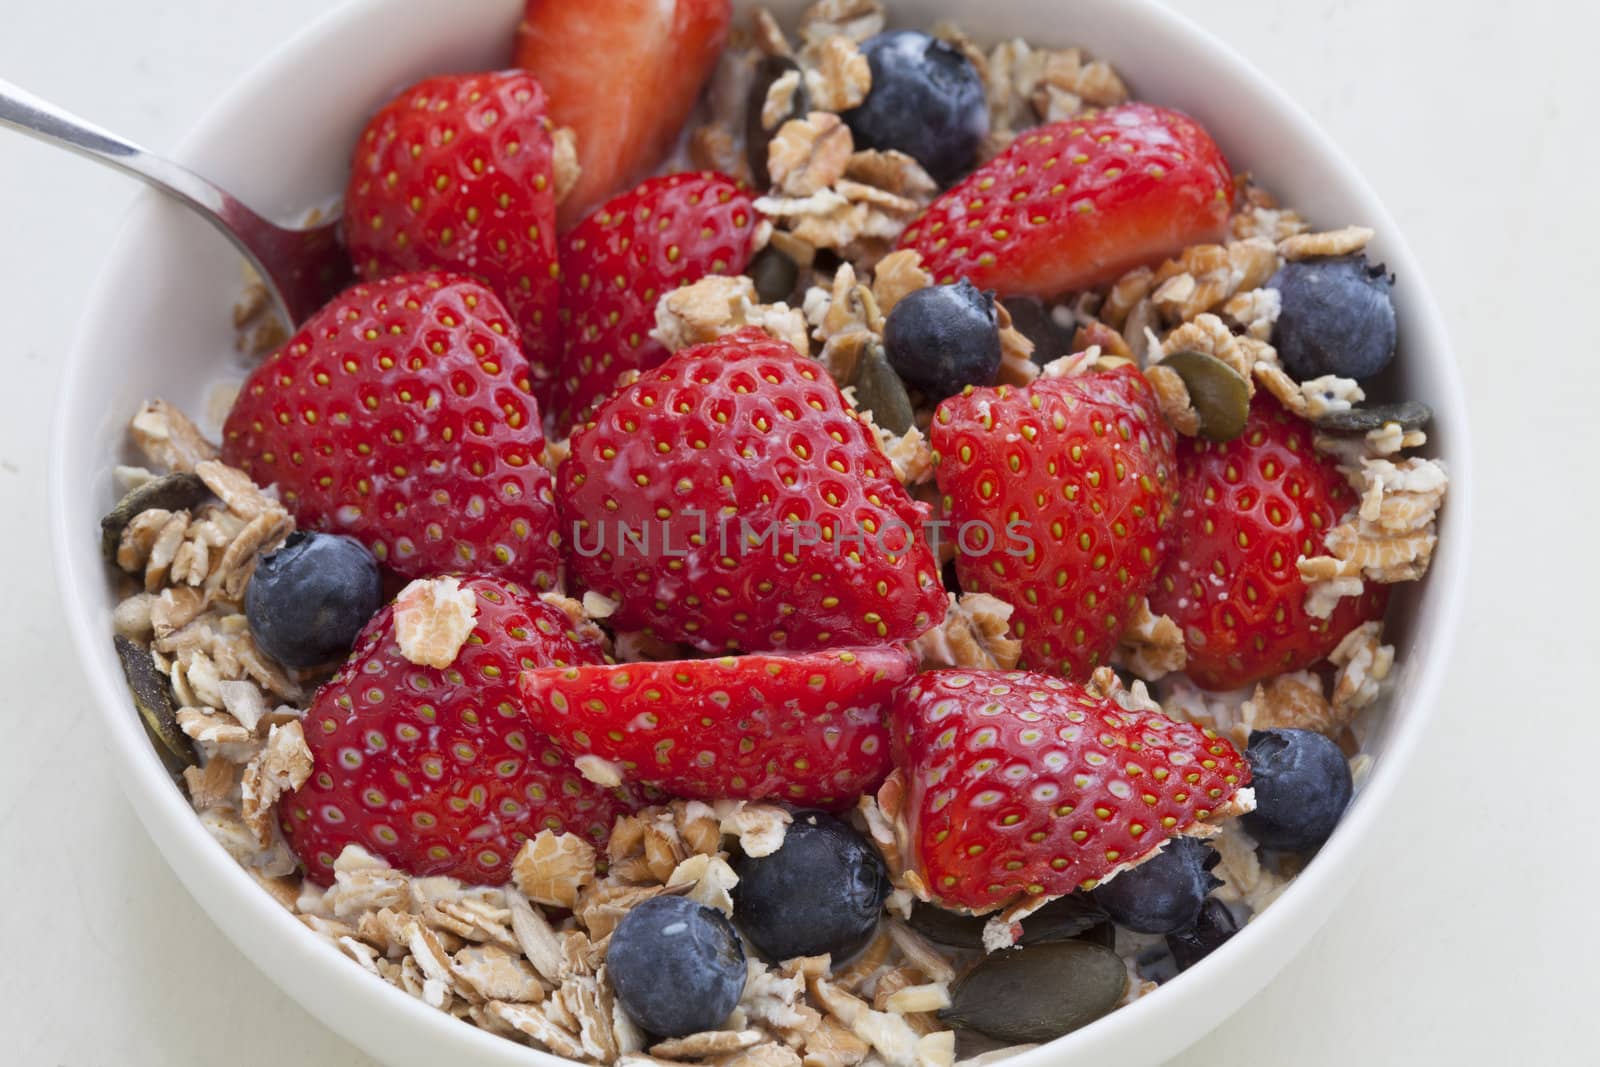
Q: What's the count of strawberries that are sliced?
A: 11